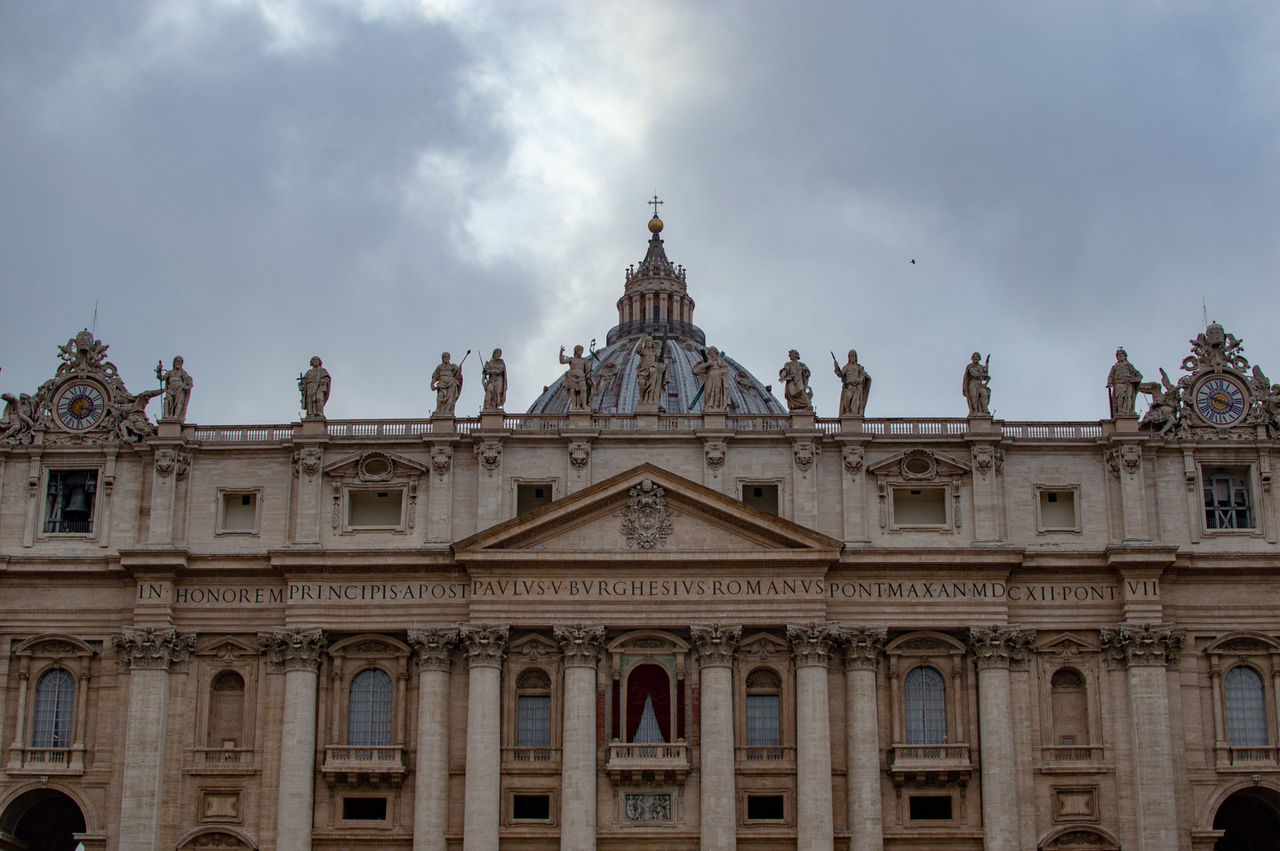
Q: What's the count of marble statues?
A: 11